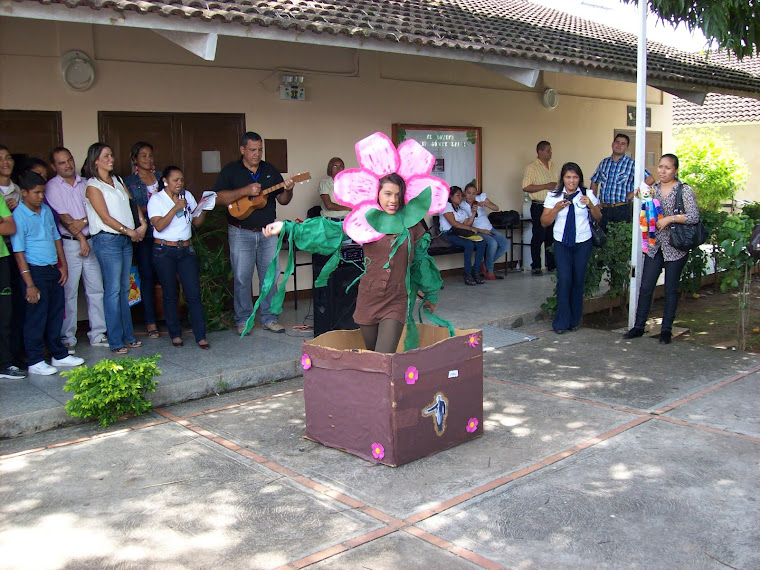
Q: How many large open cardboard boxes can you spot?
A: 1